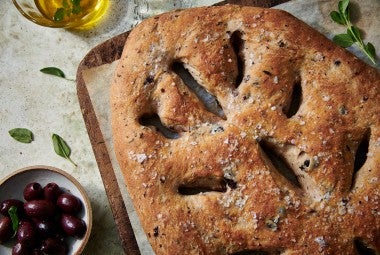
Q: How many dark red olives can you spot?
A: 11